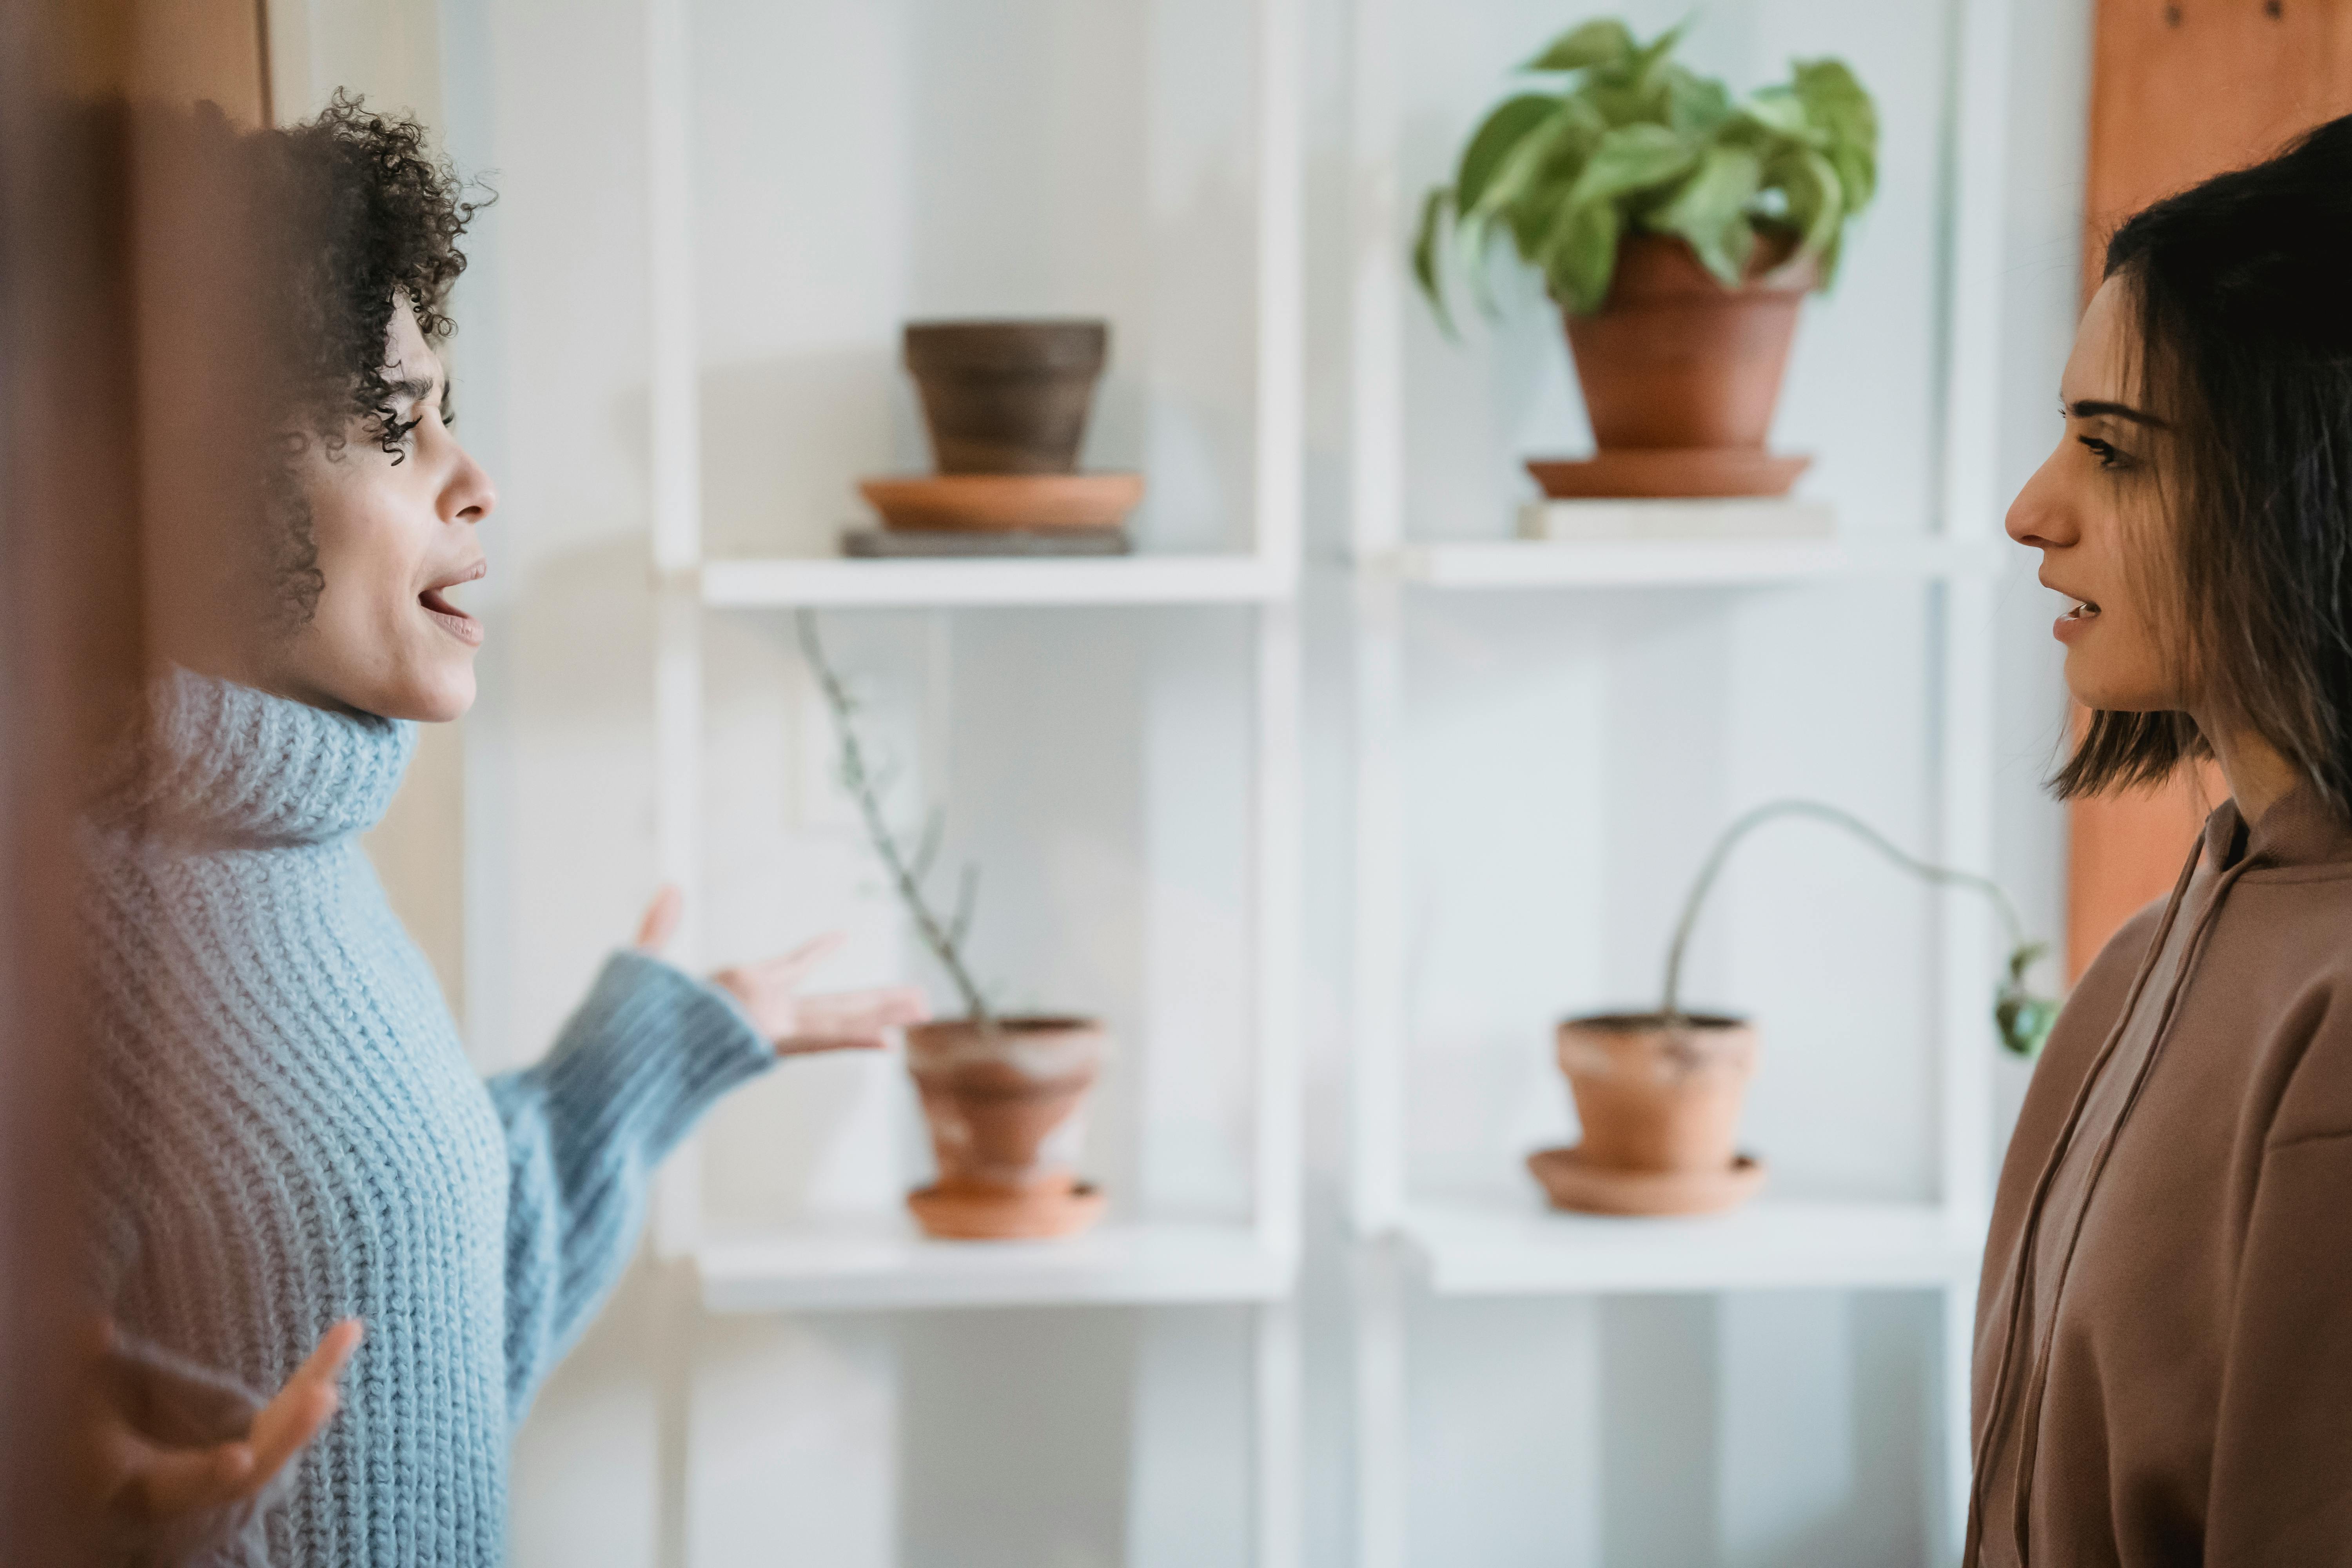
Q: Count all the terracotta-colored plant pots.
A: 3